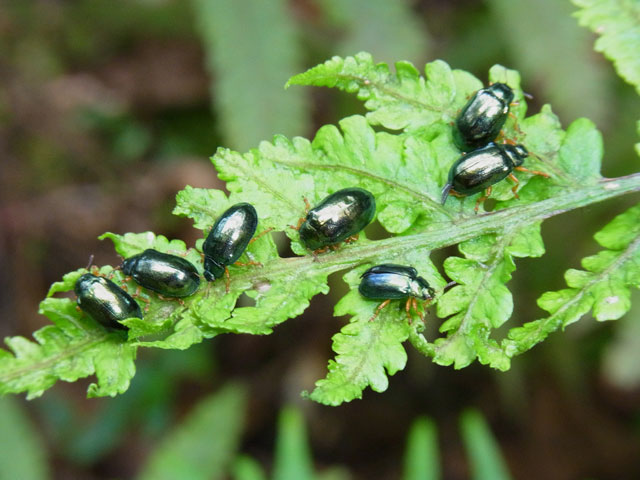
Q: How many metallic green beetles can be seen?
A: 7